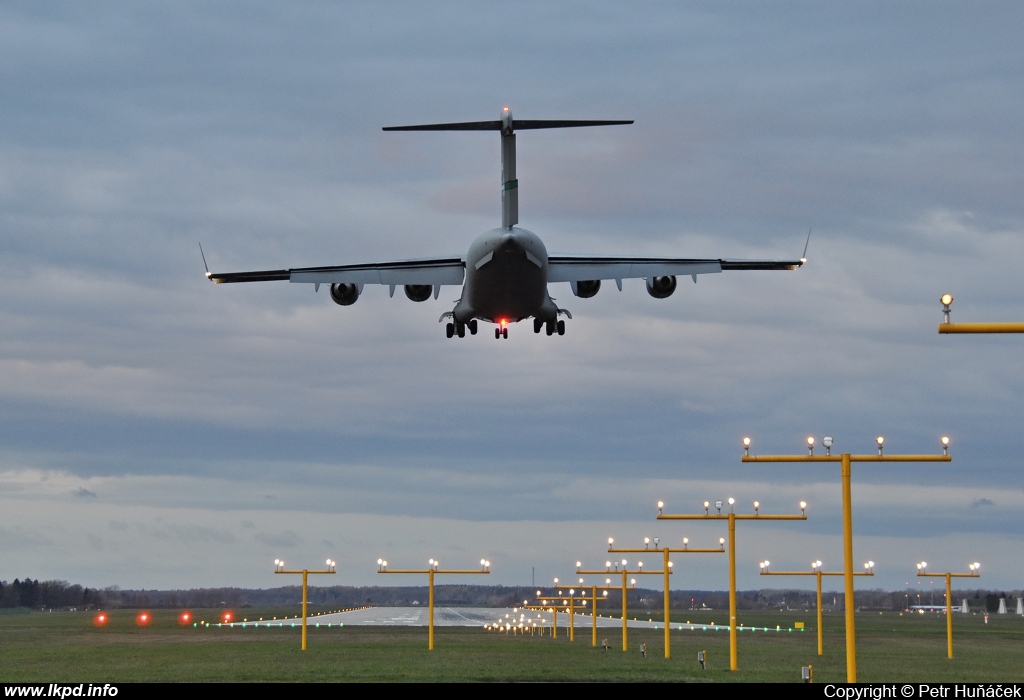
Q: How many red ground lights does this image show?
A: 4